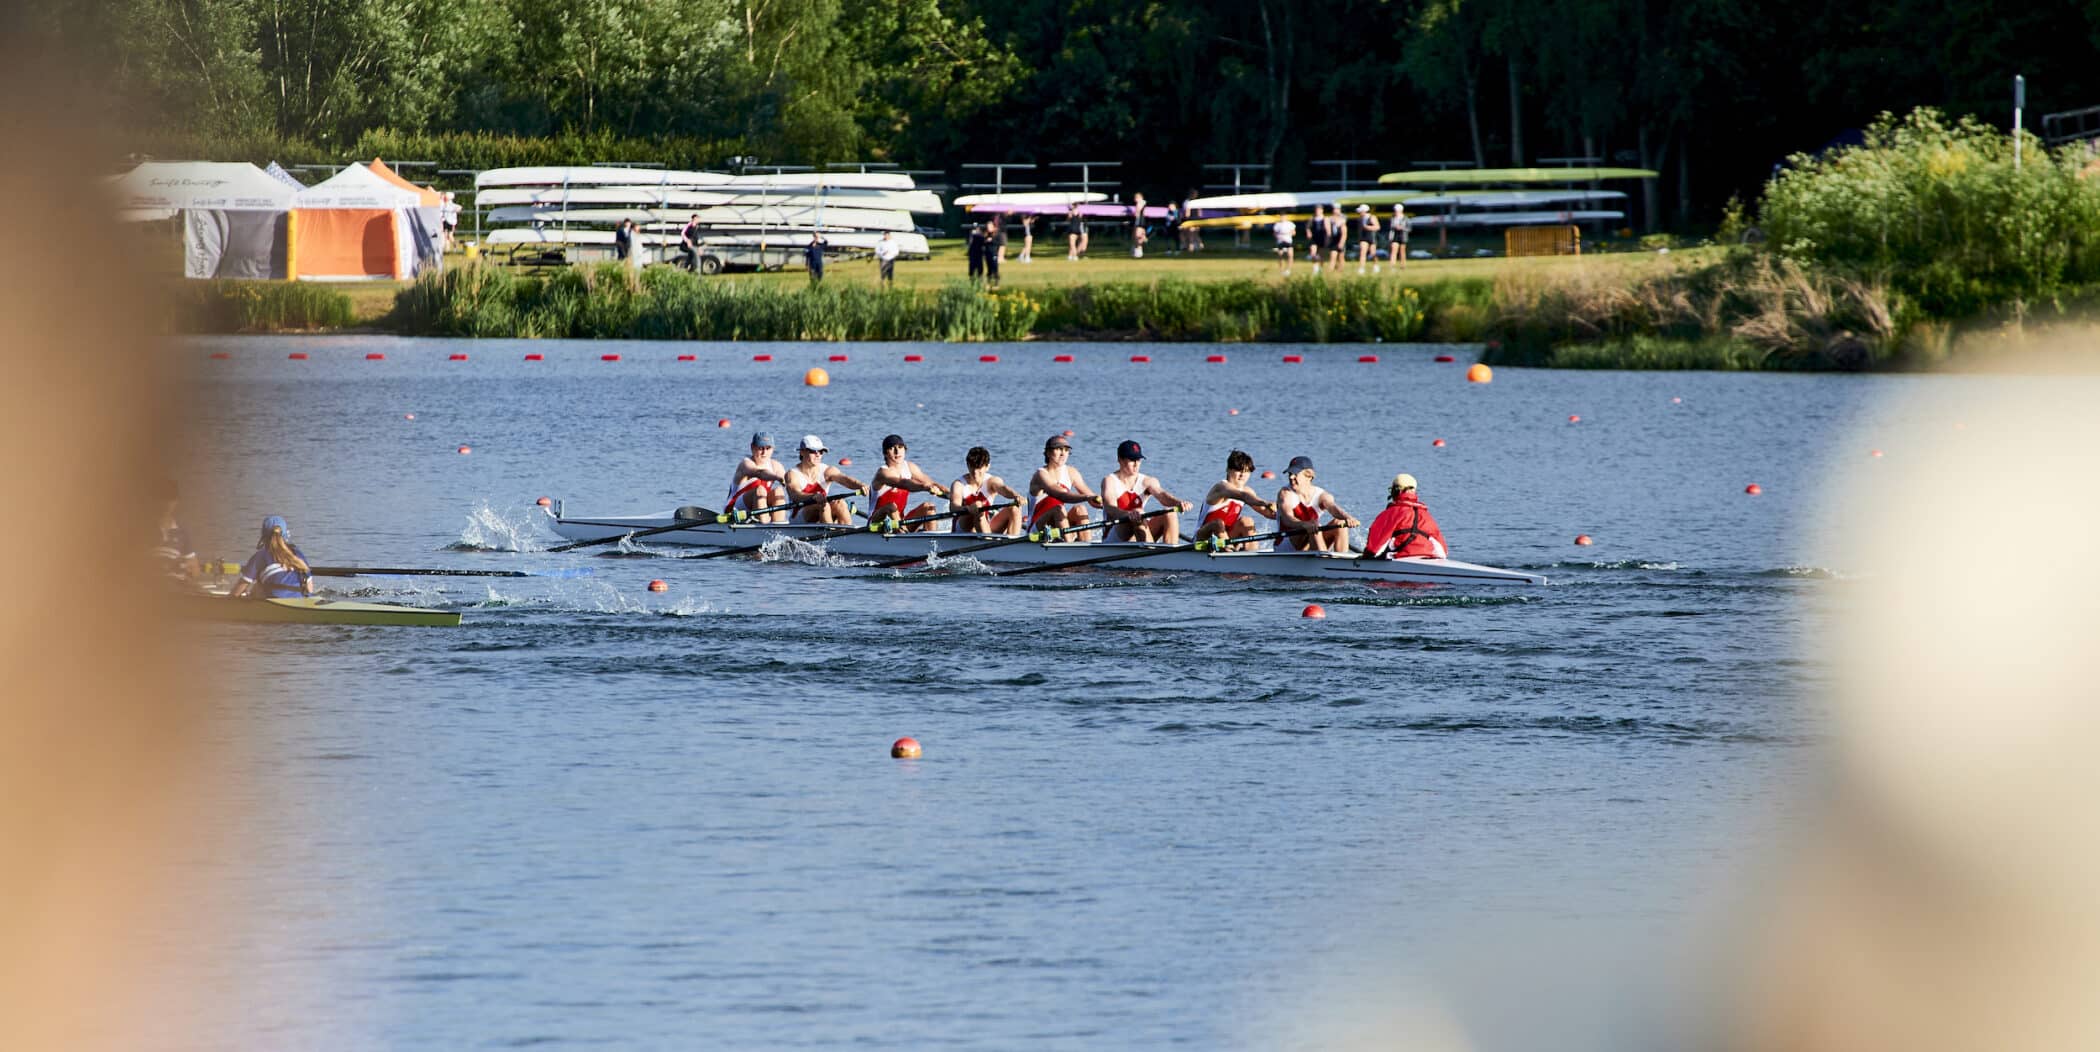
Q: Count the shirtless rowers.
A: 0